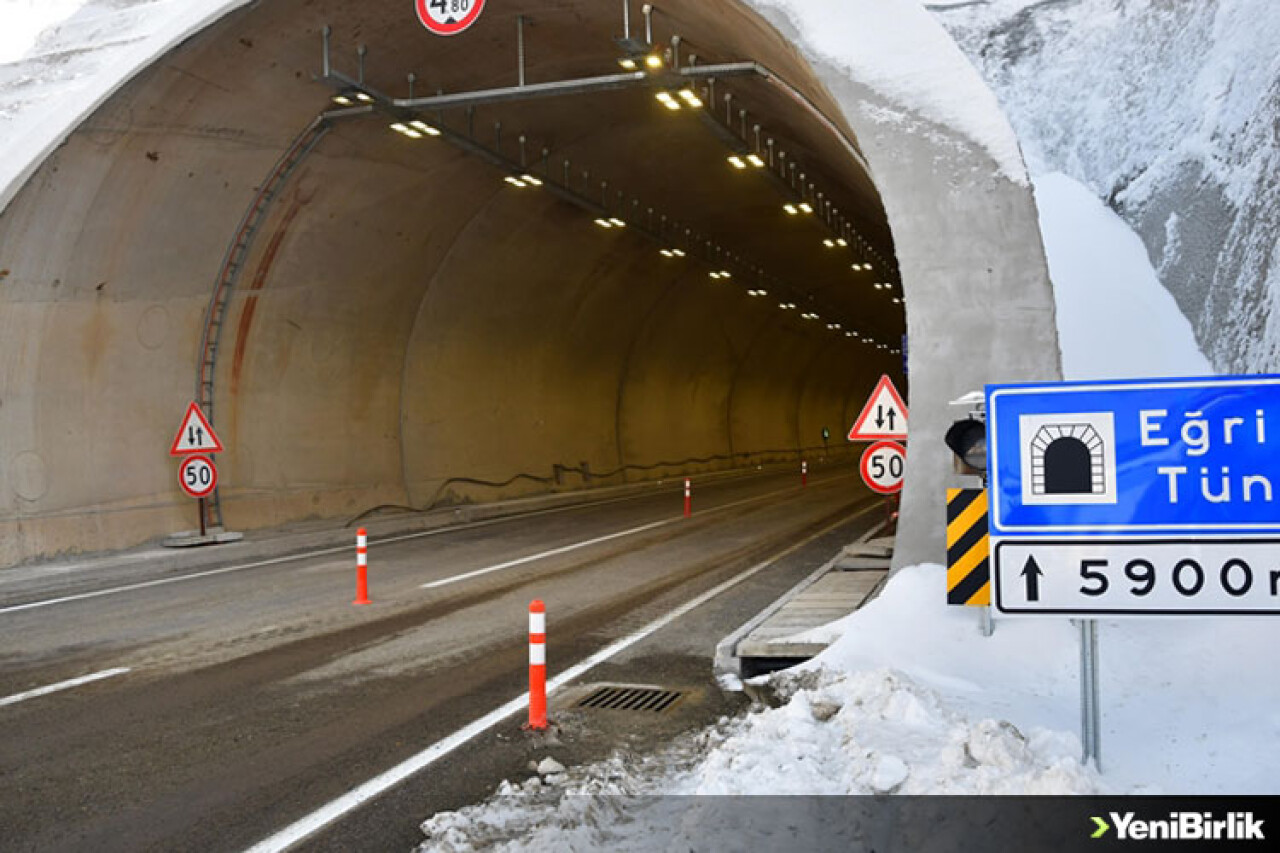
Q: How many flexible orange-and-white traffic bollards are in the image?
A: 4